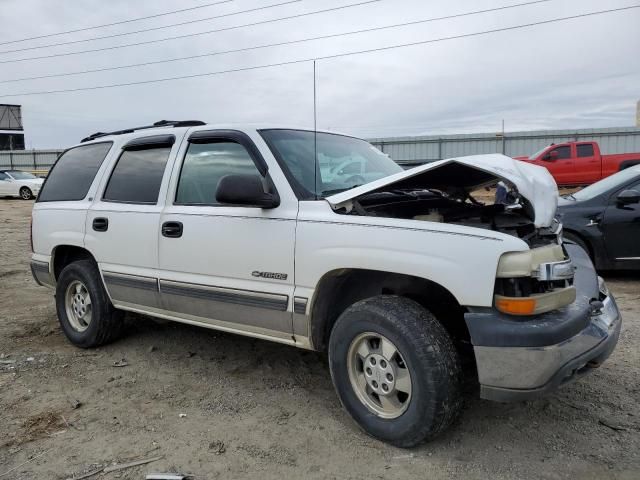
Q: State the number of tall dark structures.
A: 1